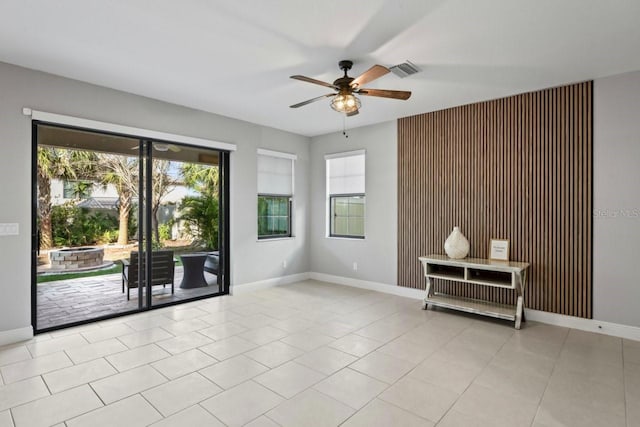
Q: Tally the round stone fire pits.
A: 1